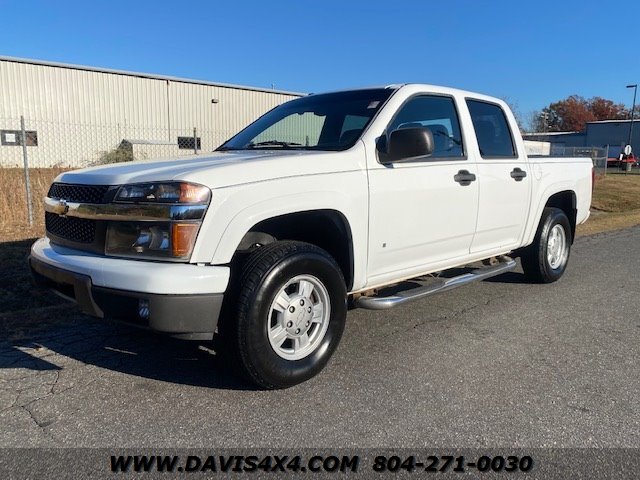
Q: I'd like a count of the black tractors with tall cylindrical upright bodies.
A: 0